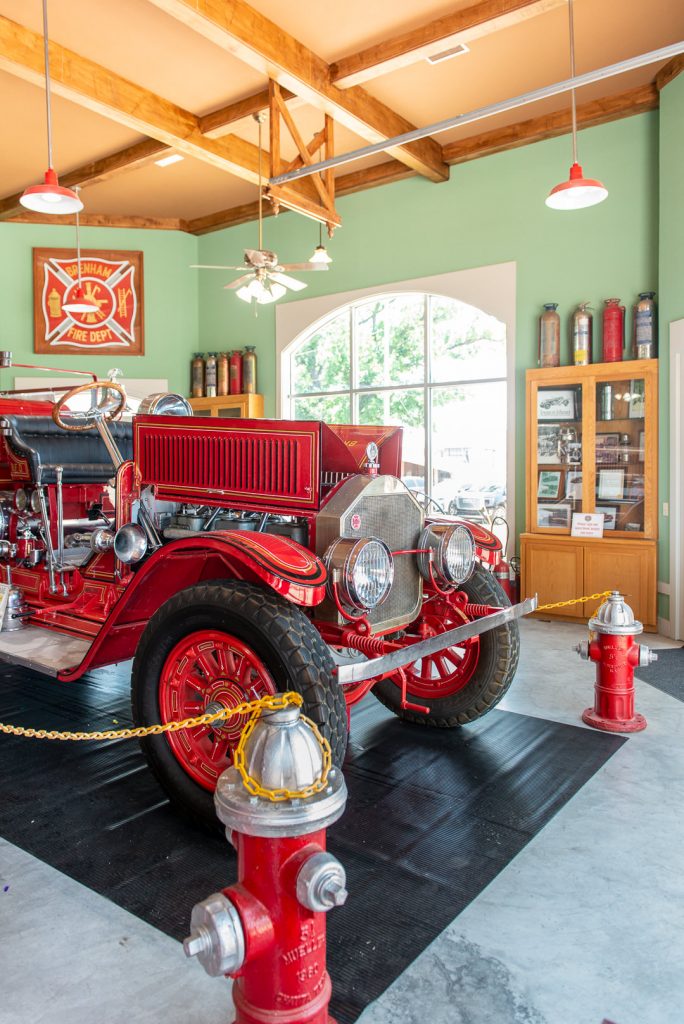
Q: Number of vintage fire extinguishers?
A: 9